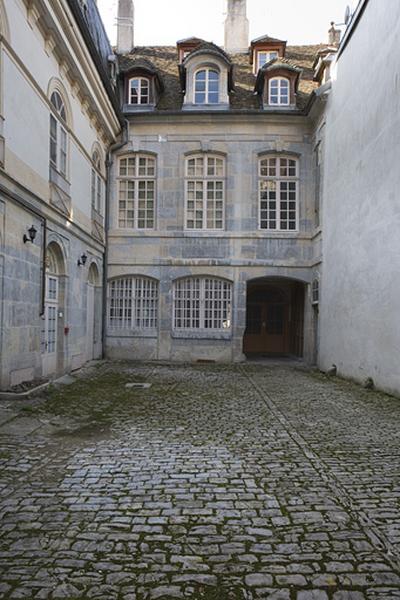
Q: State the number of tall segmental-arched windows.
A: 3